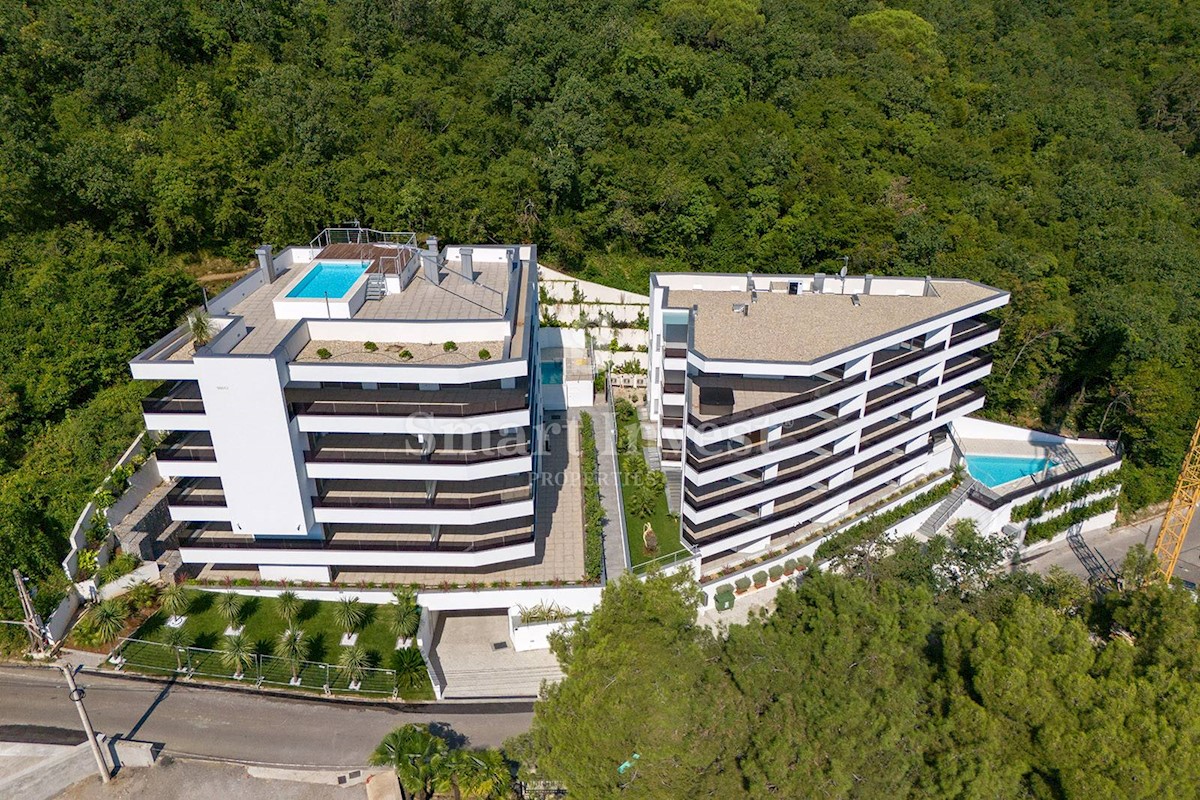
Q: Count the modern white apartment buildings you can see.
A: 2